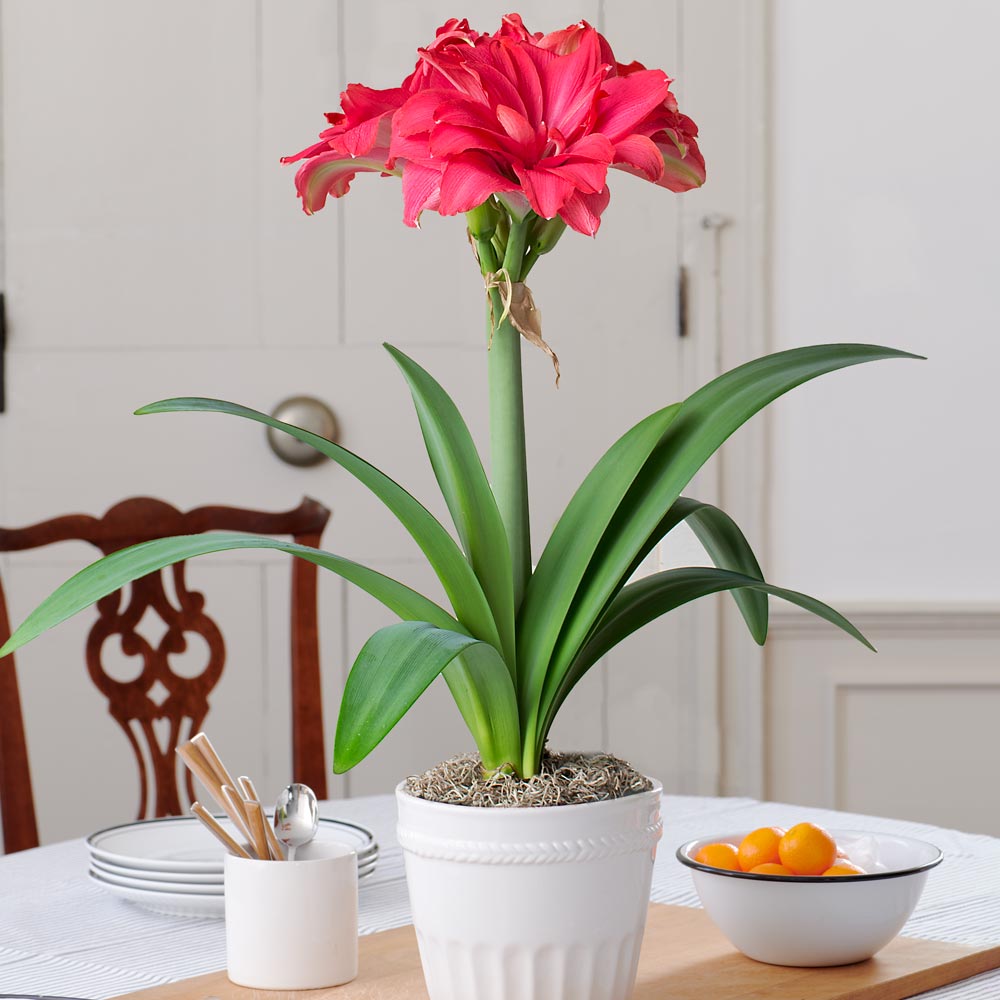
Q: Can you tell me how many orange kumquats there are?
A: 5